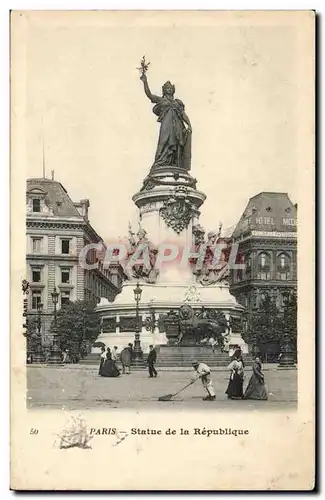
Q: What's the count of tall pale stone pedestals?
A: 1